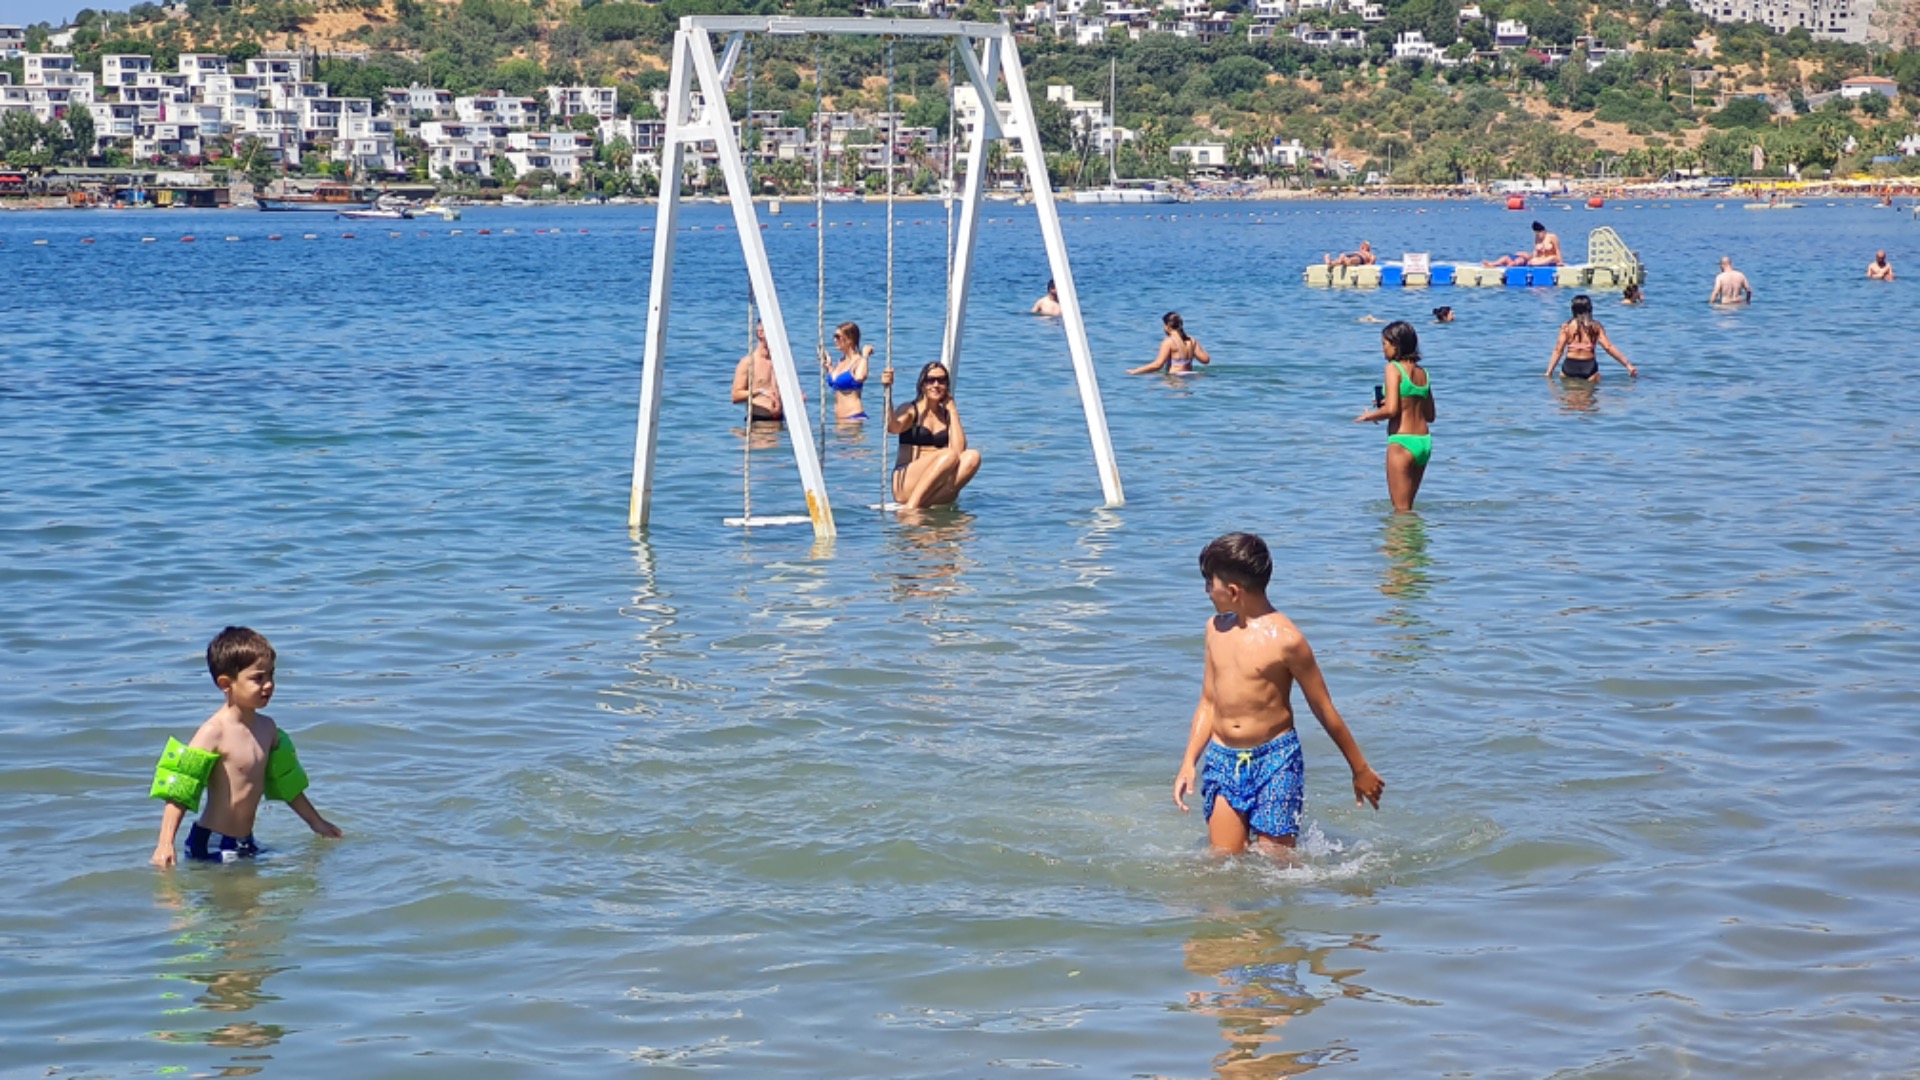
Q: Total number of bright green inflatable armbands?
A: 2